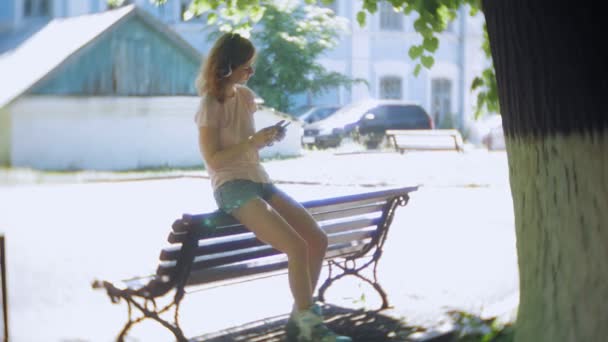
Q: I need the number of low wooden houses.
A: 1